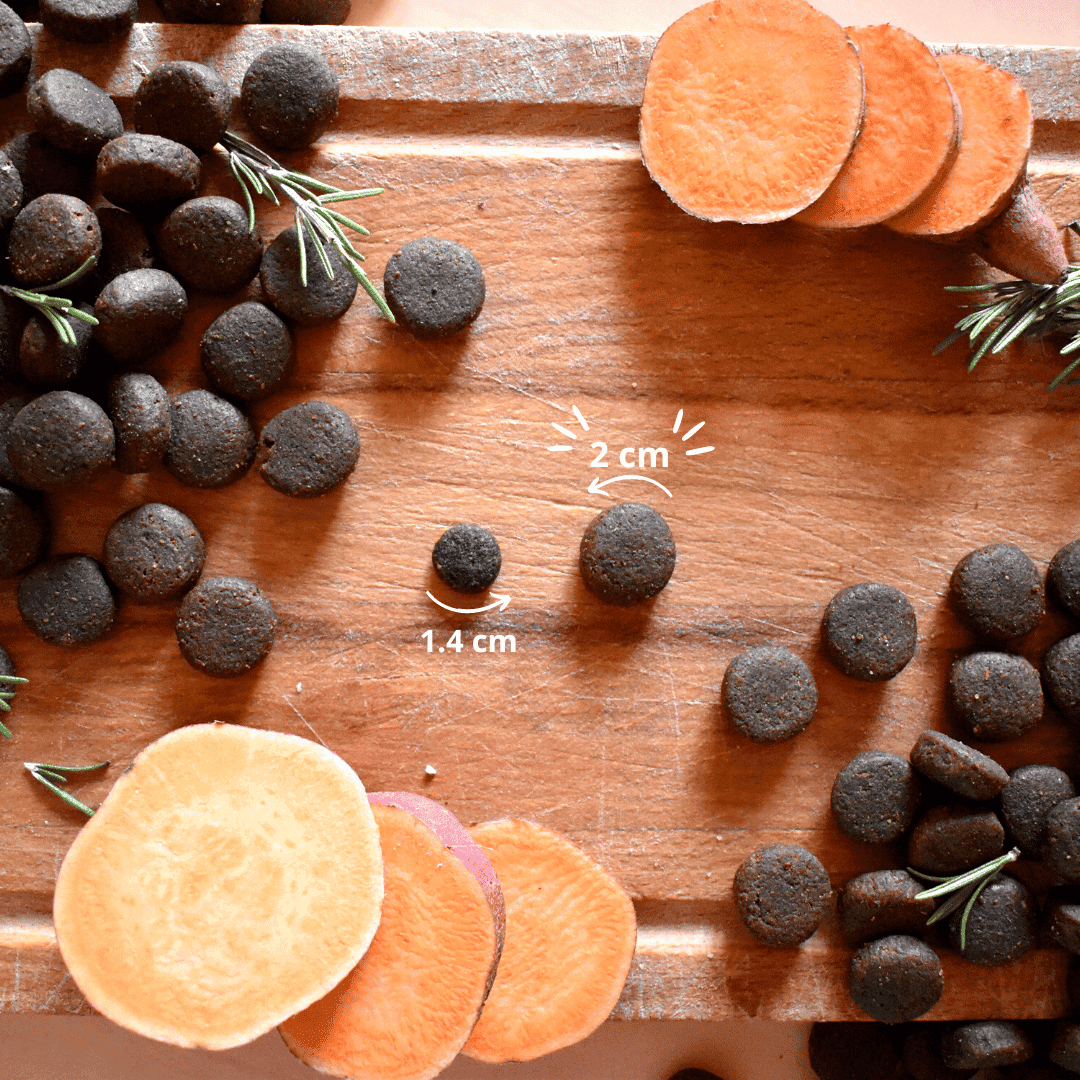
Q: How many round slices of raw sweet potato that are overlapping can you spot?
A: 6